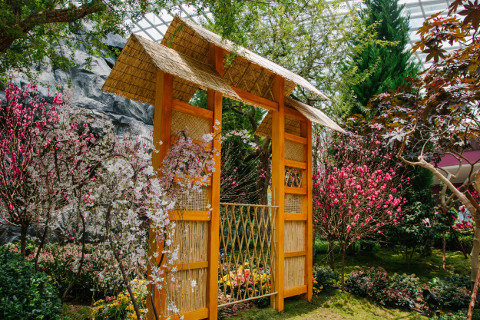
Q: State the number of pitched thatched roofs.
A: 3